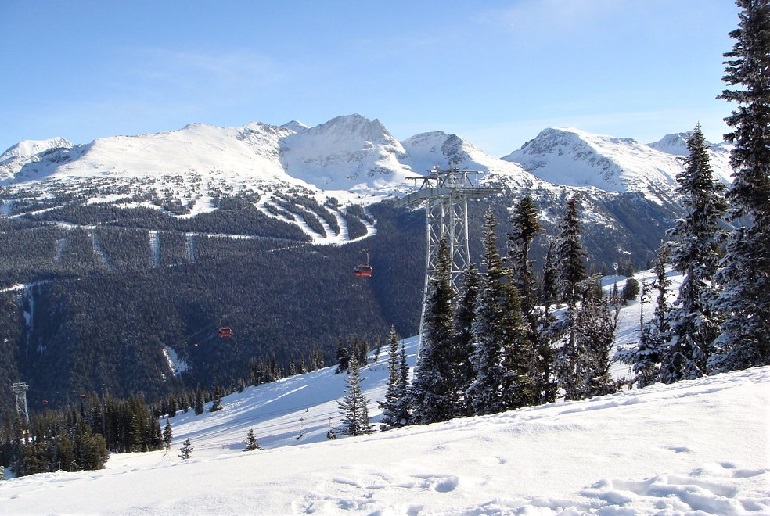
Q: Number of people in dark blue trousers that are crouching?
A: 0